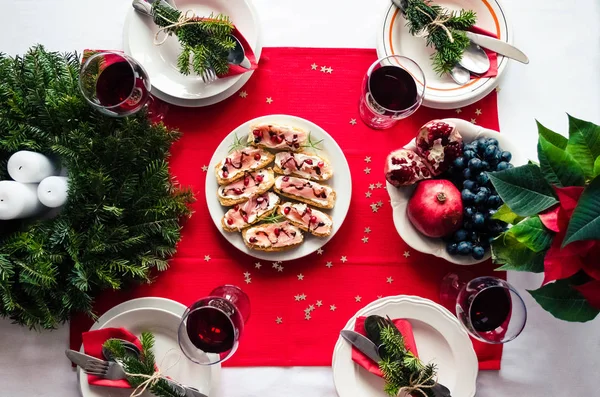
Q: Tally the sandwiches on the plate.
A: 8